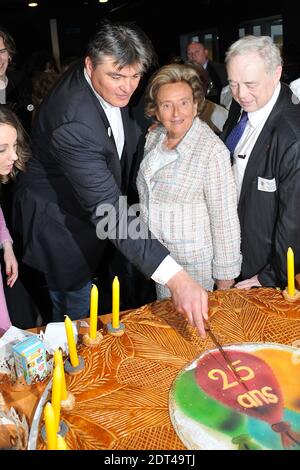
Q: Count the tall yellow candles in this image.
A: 8